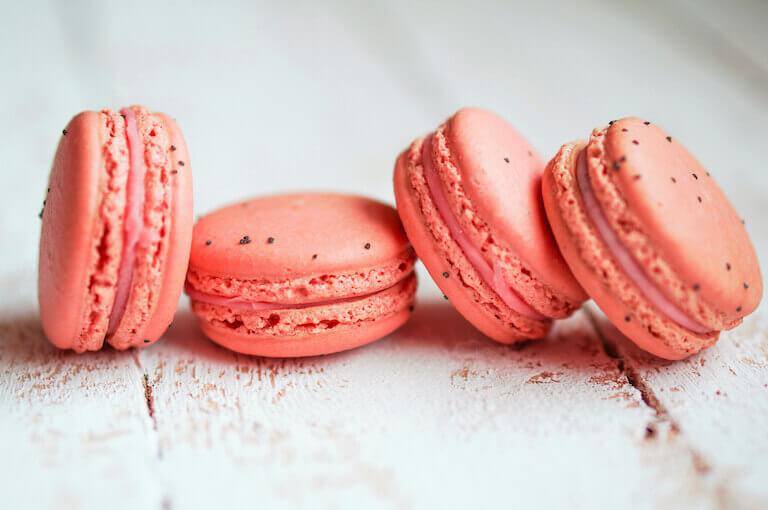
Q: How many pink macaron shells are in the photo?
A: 8